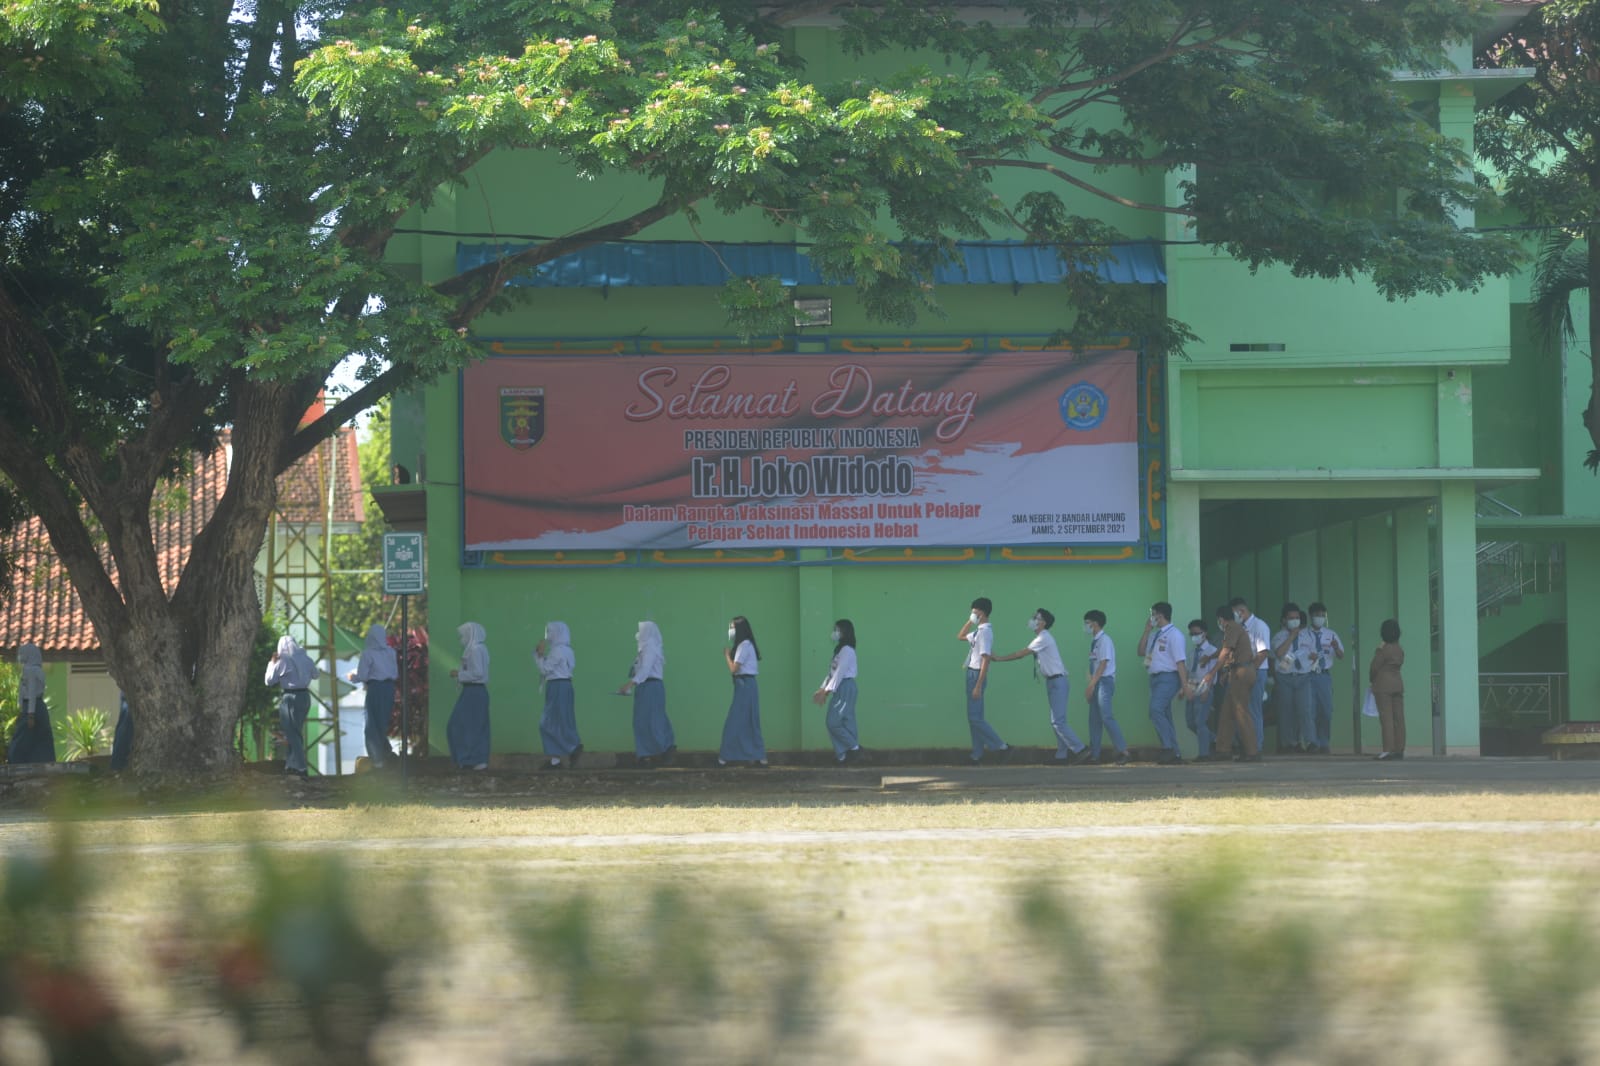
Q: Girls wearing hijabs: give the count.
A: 6